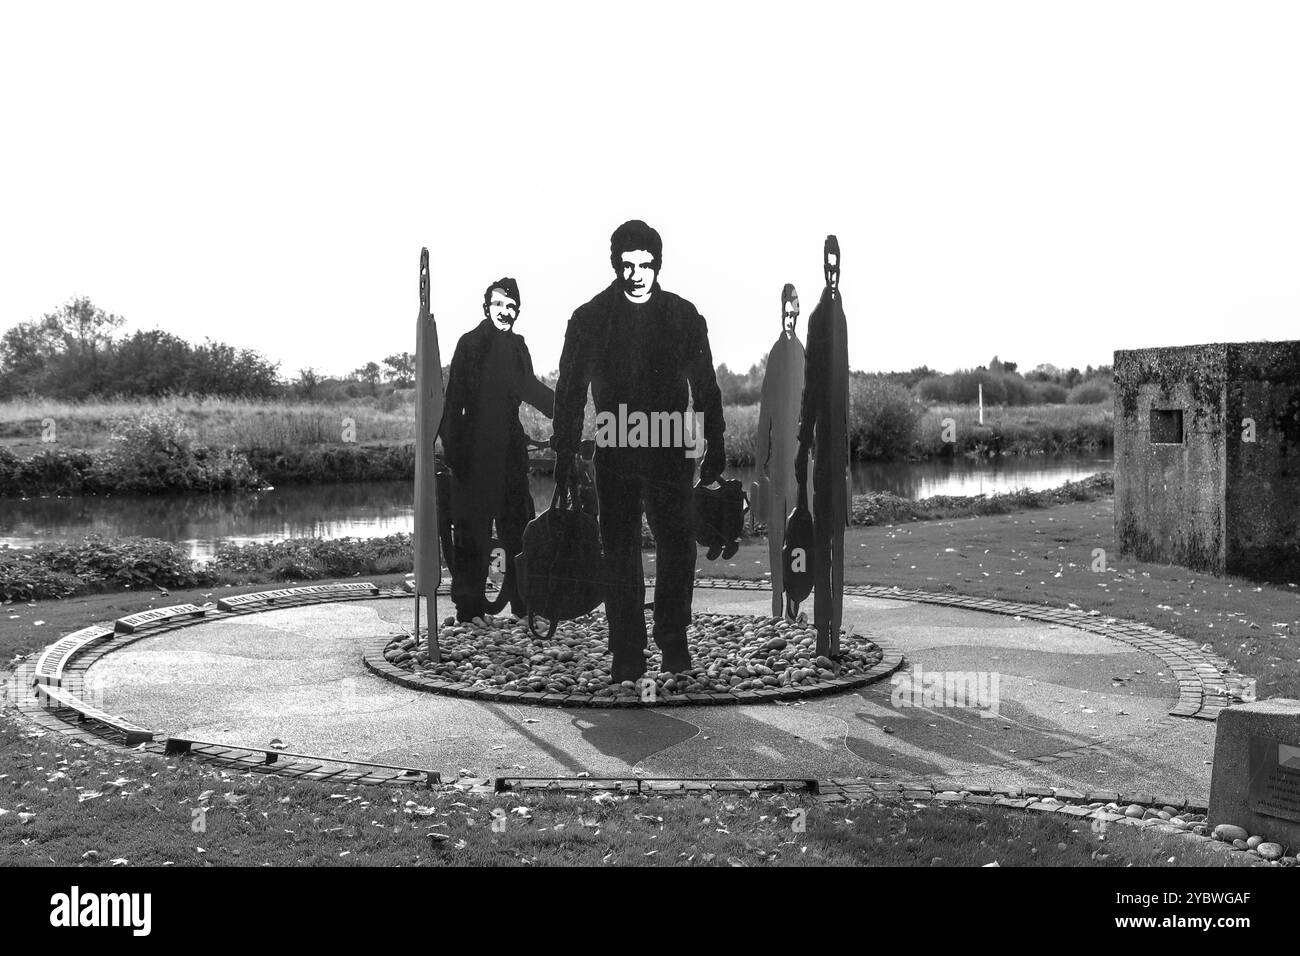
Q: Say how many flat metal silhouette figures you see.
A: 5